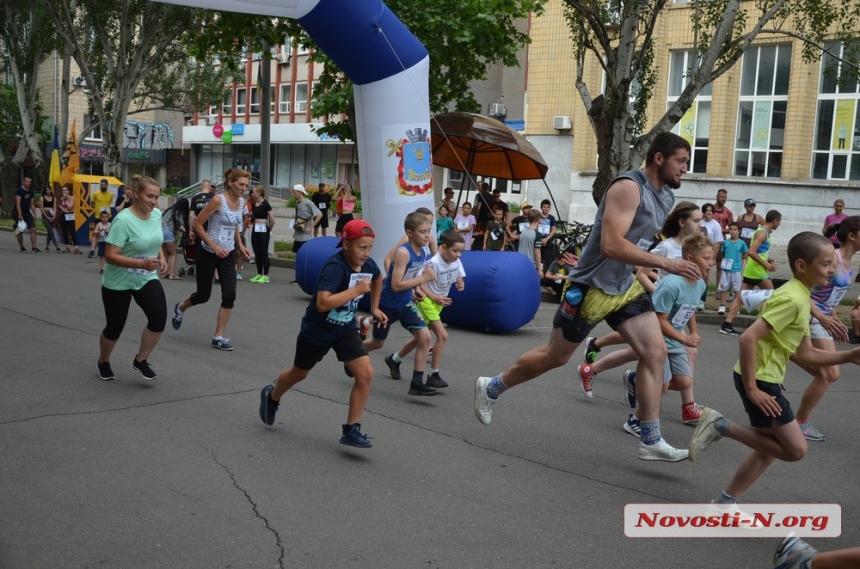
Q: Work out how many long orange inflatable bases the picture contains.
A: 0